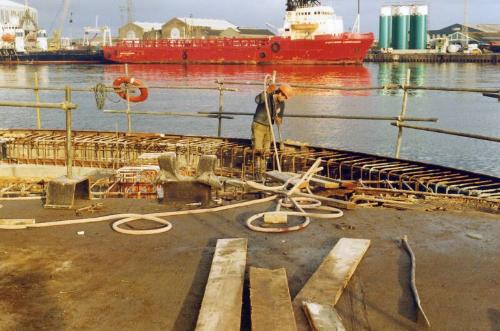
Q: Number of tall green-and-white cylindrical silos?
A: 3